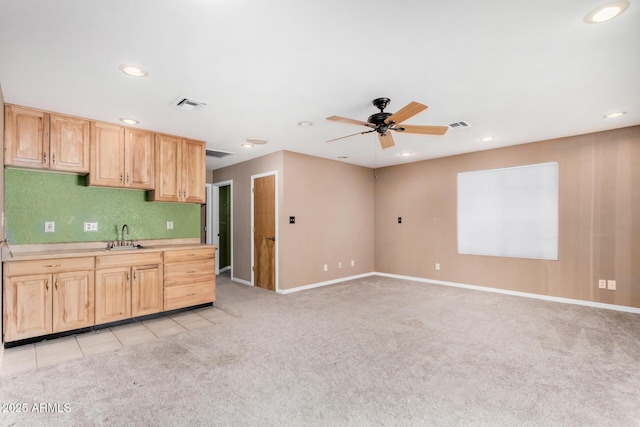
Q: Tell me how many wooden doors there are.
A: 1